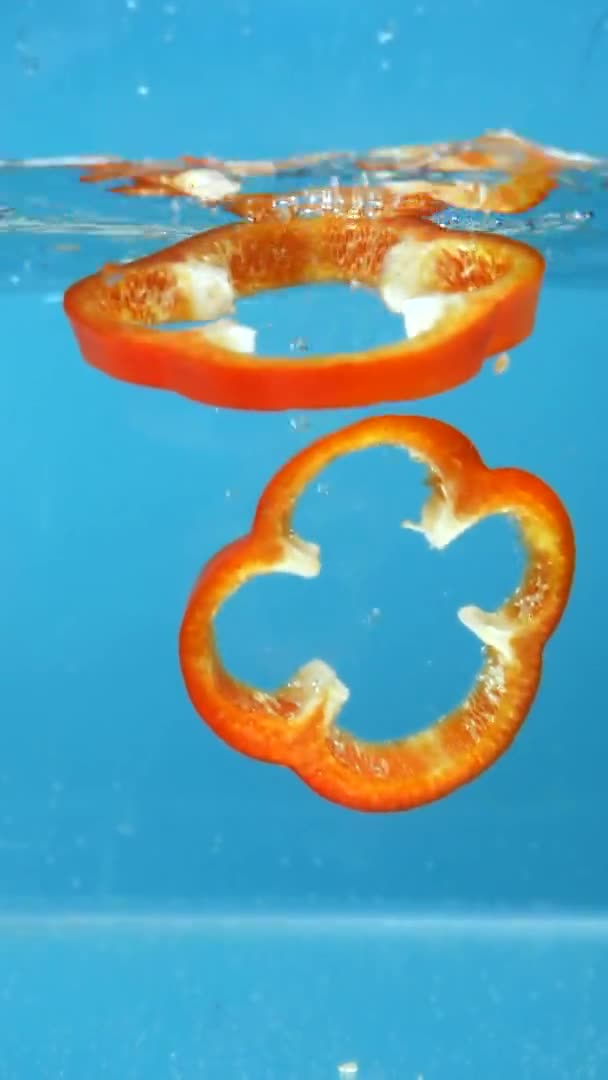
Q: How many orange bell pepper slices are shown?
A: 2